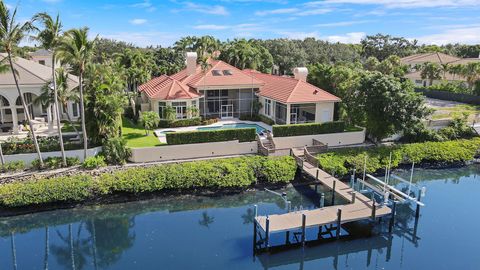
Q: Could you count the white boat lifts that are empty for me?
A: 1